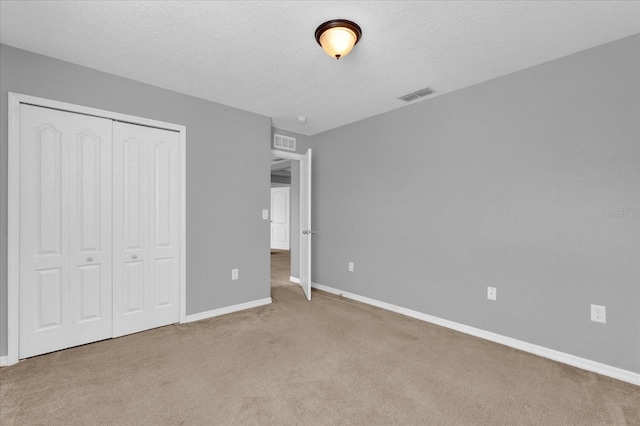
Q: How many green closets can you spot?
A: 0